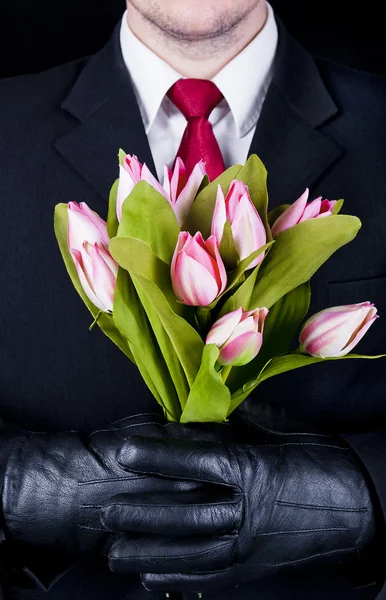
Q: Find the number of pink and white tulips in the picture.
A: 9